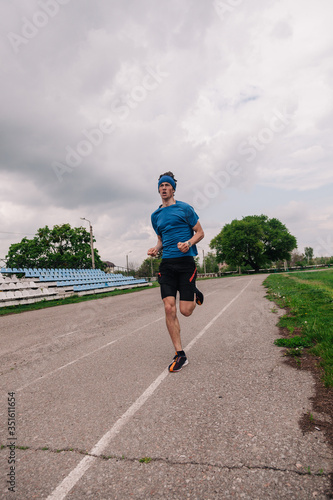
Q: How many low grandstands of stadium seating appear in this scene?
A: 1